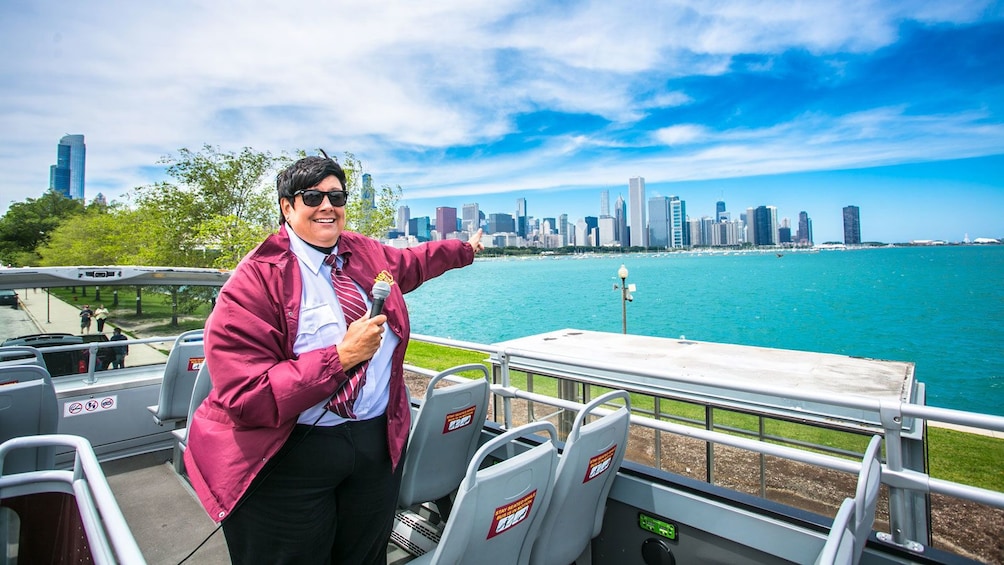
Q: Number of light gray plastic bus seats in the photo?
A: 9